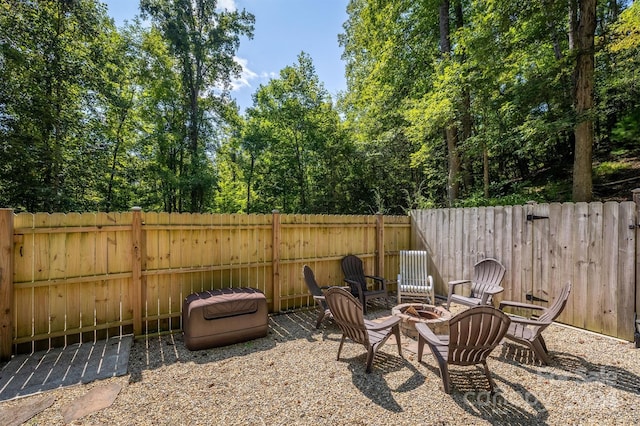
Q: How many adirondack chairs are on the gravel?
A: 6